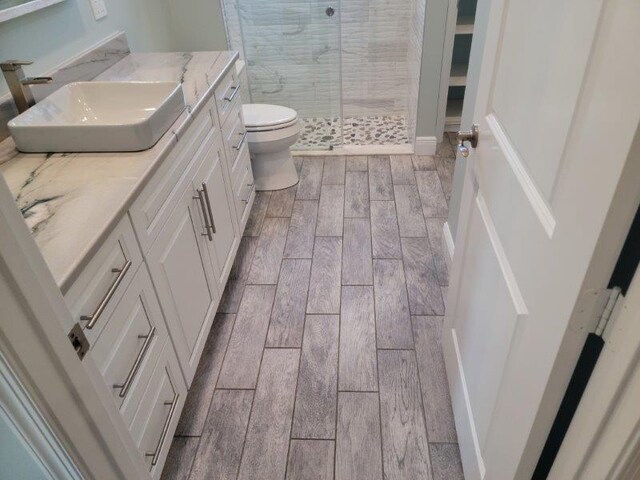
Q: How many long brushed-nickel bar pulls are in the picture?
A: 8